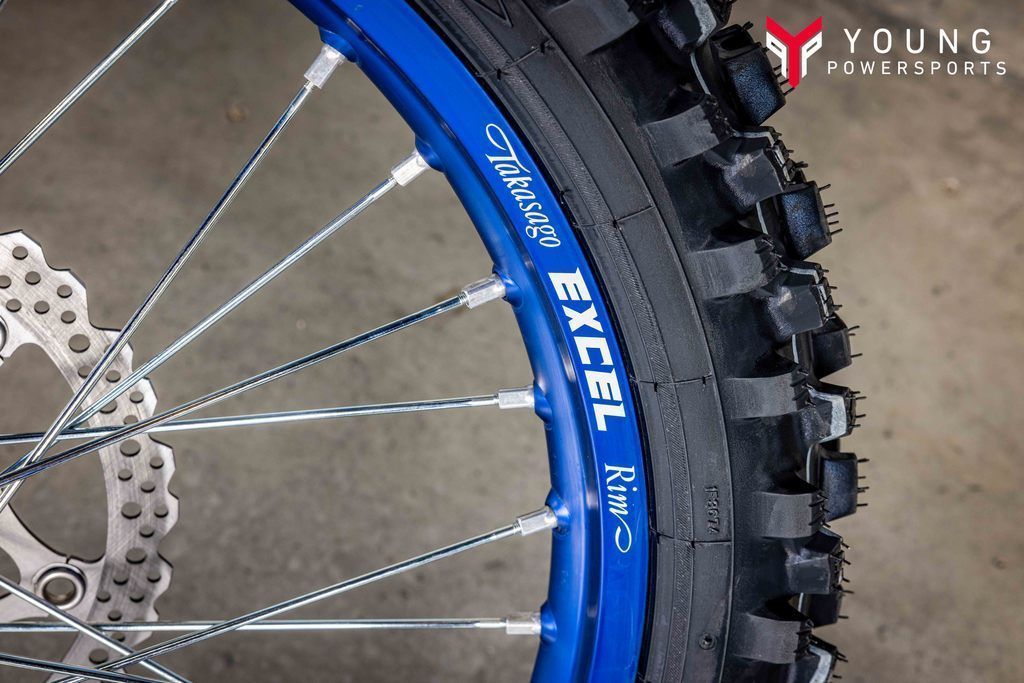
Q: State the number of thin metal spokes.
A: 9